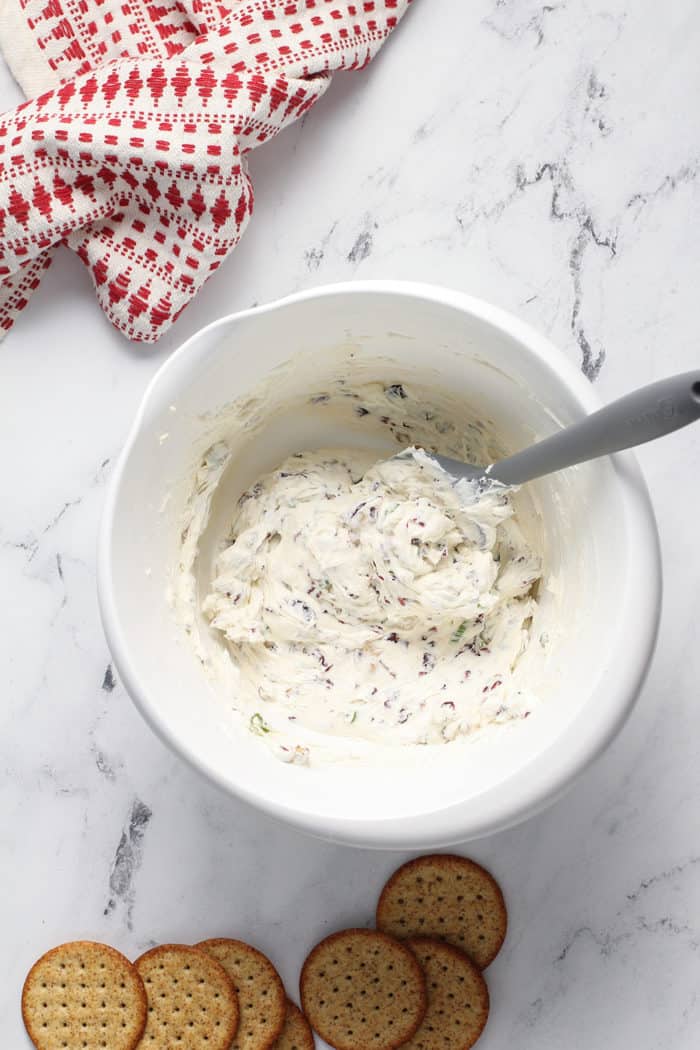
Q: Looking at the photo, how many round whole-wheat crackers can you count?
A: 7